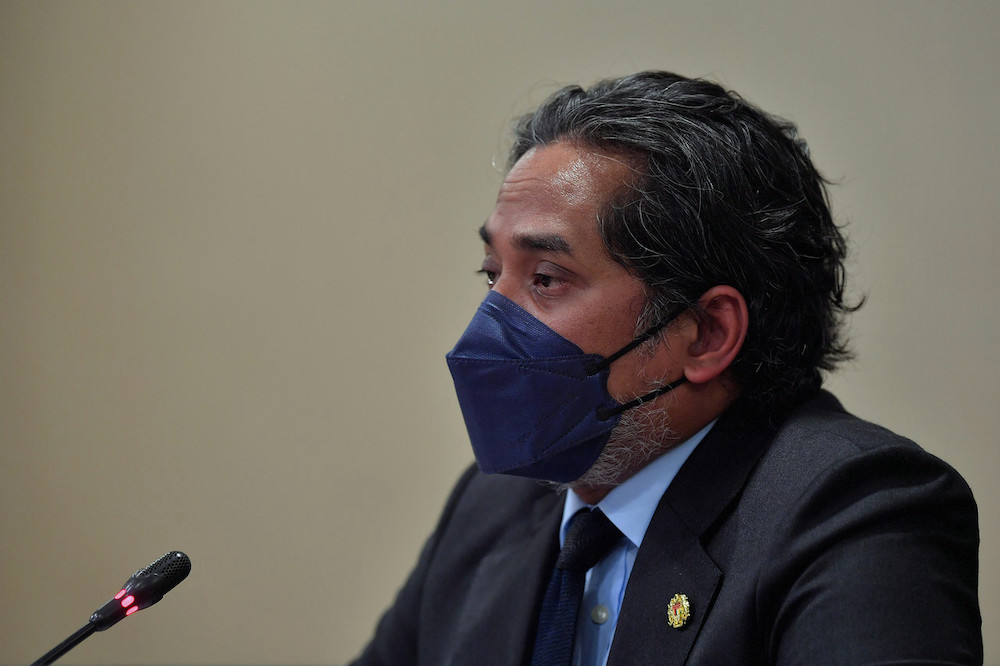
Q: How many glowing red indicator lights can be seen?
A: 3